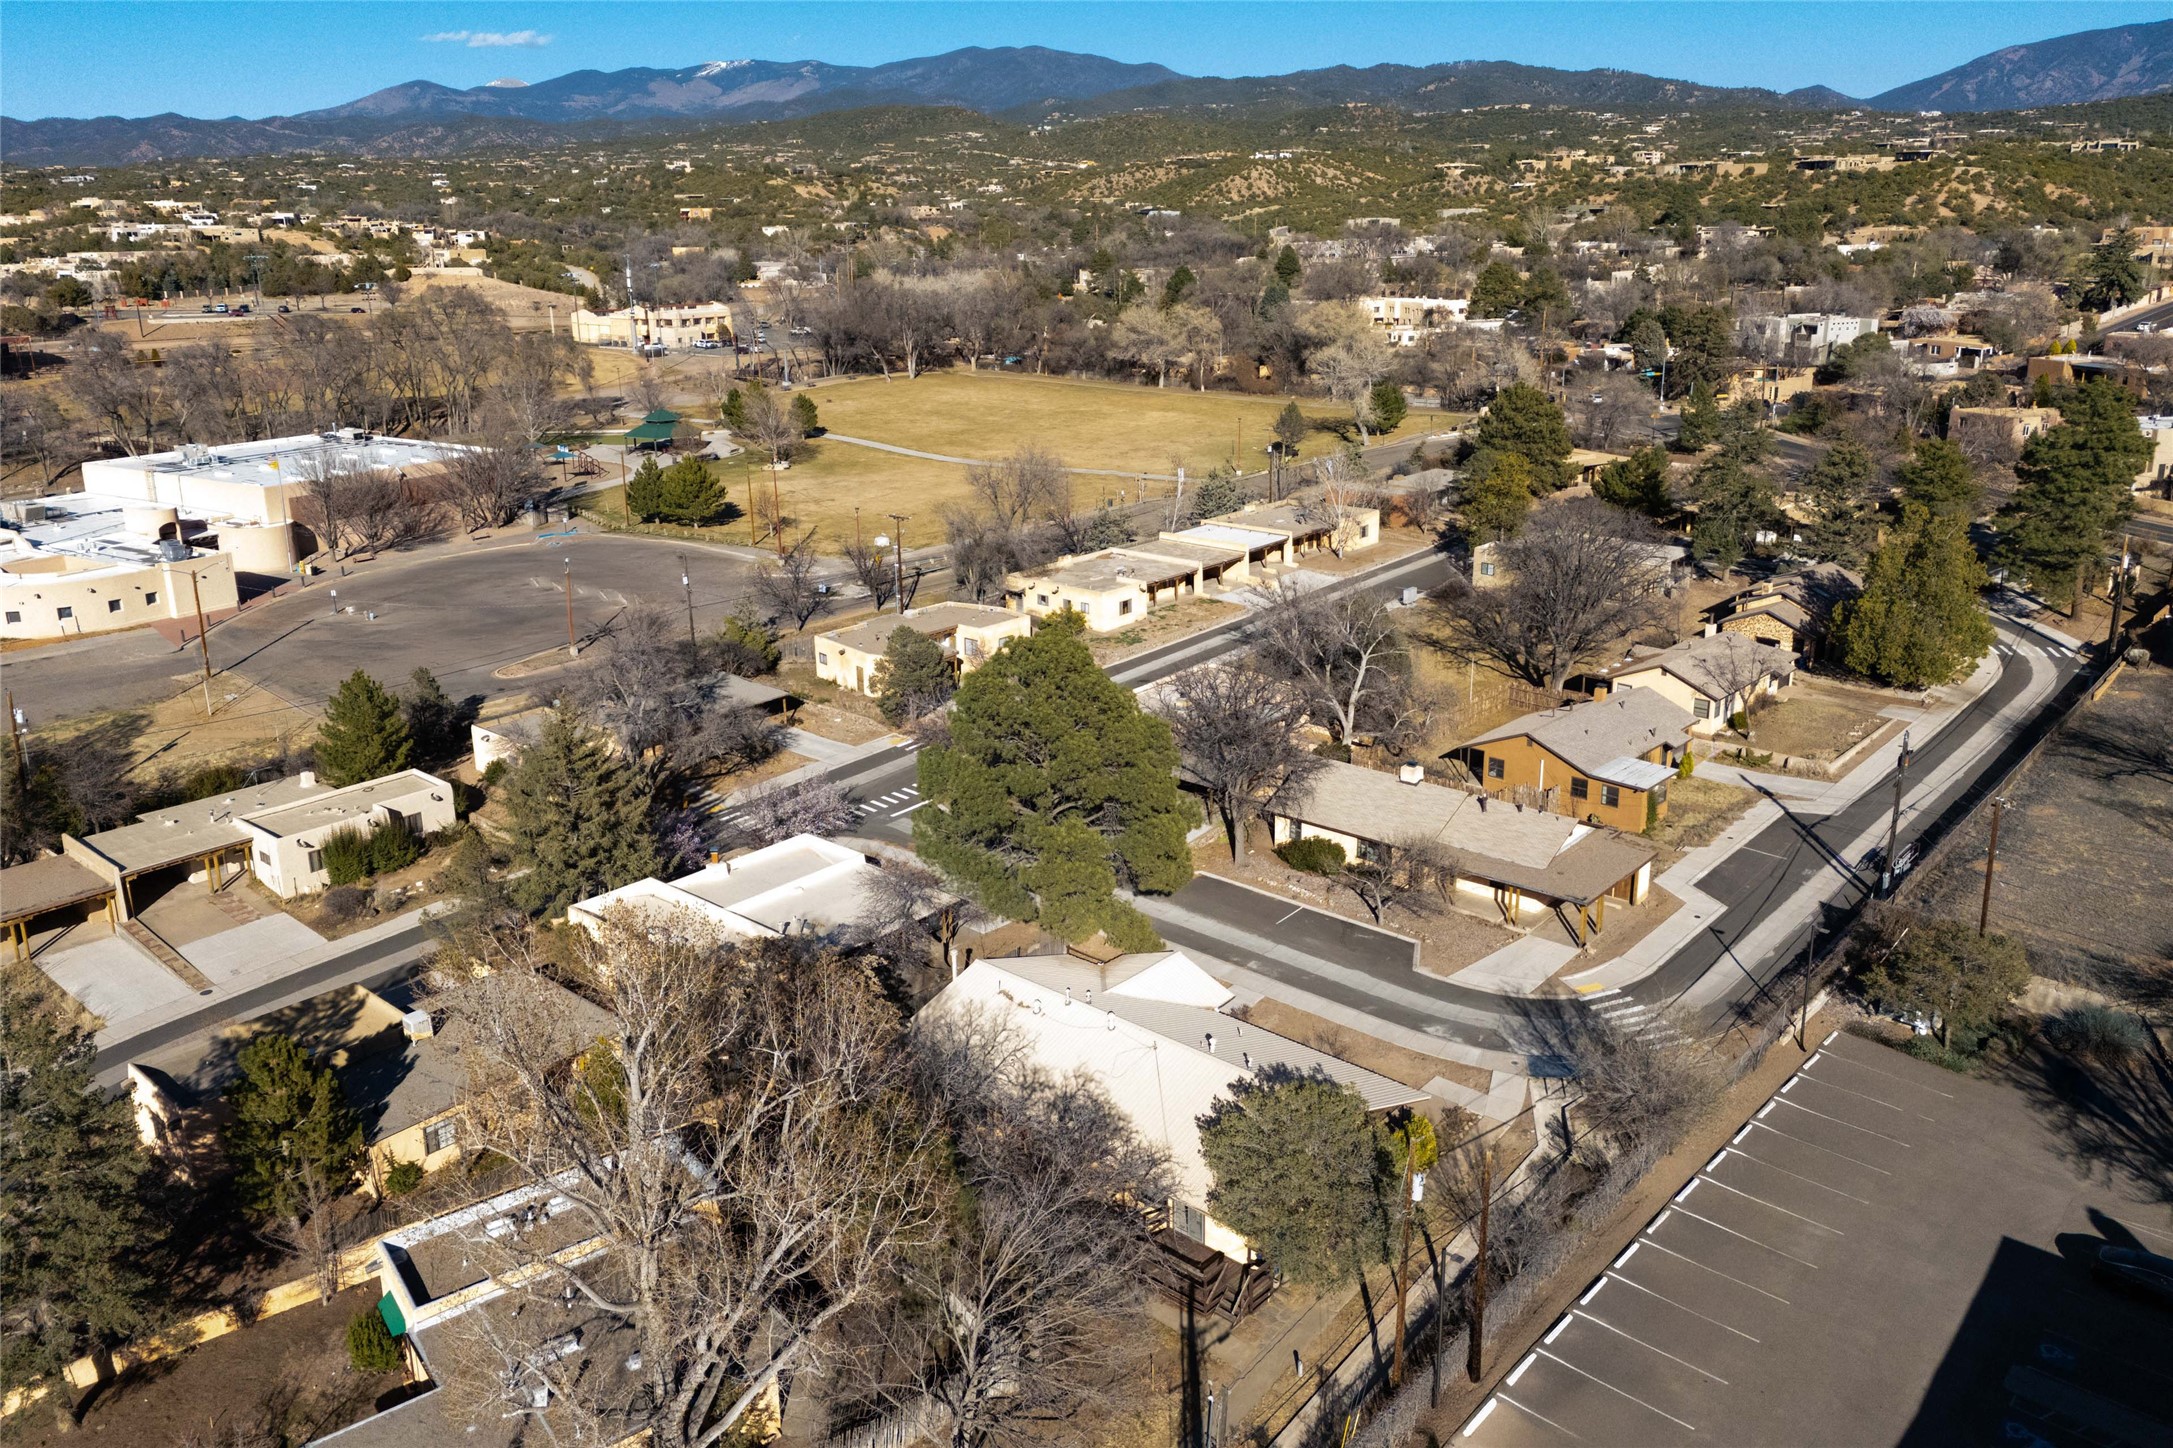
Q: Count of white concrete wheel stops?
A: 13